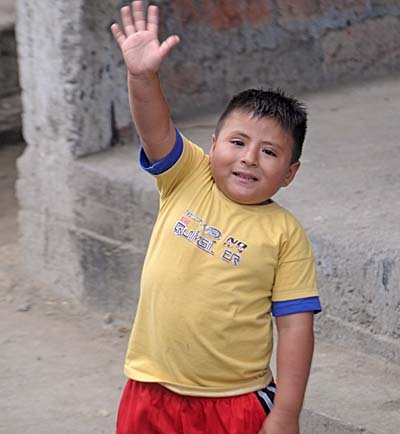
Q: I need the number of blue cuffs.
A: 2